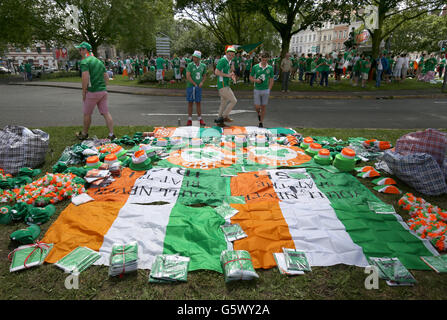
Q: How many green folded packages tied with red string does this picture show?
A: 3